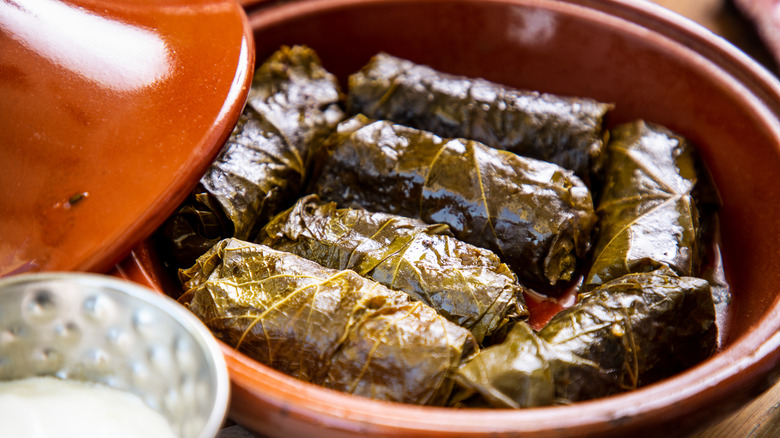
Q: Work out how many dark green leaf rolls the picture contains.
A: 7